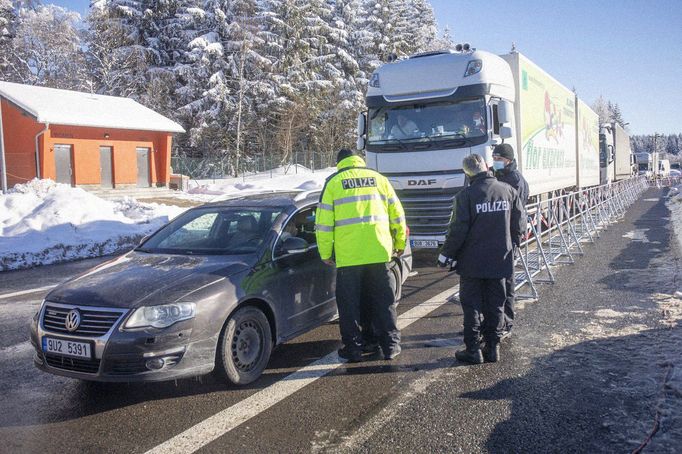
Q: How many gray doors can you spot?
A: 3